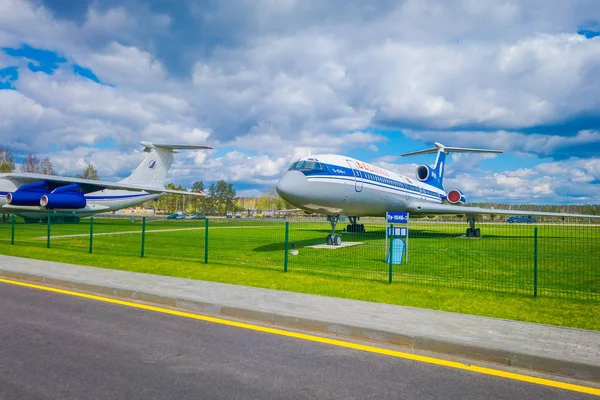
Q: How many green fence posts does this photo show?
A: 8